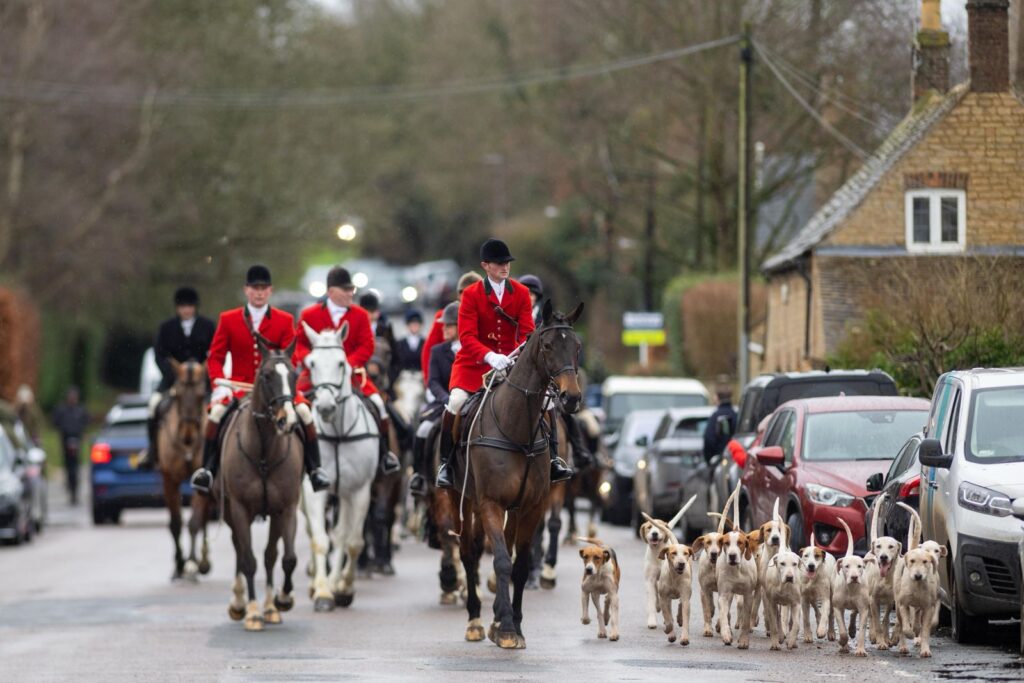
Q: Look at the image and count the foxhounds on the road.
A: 13